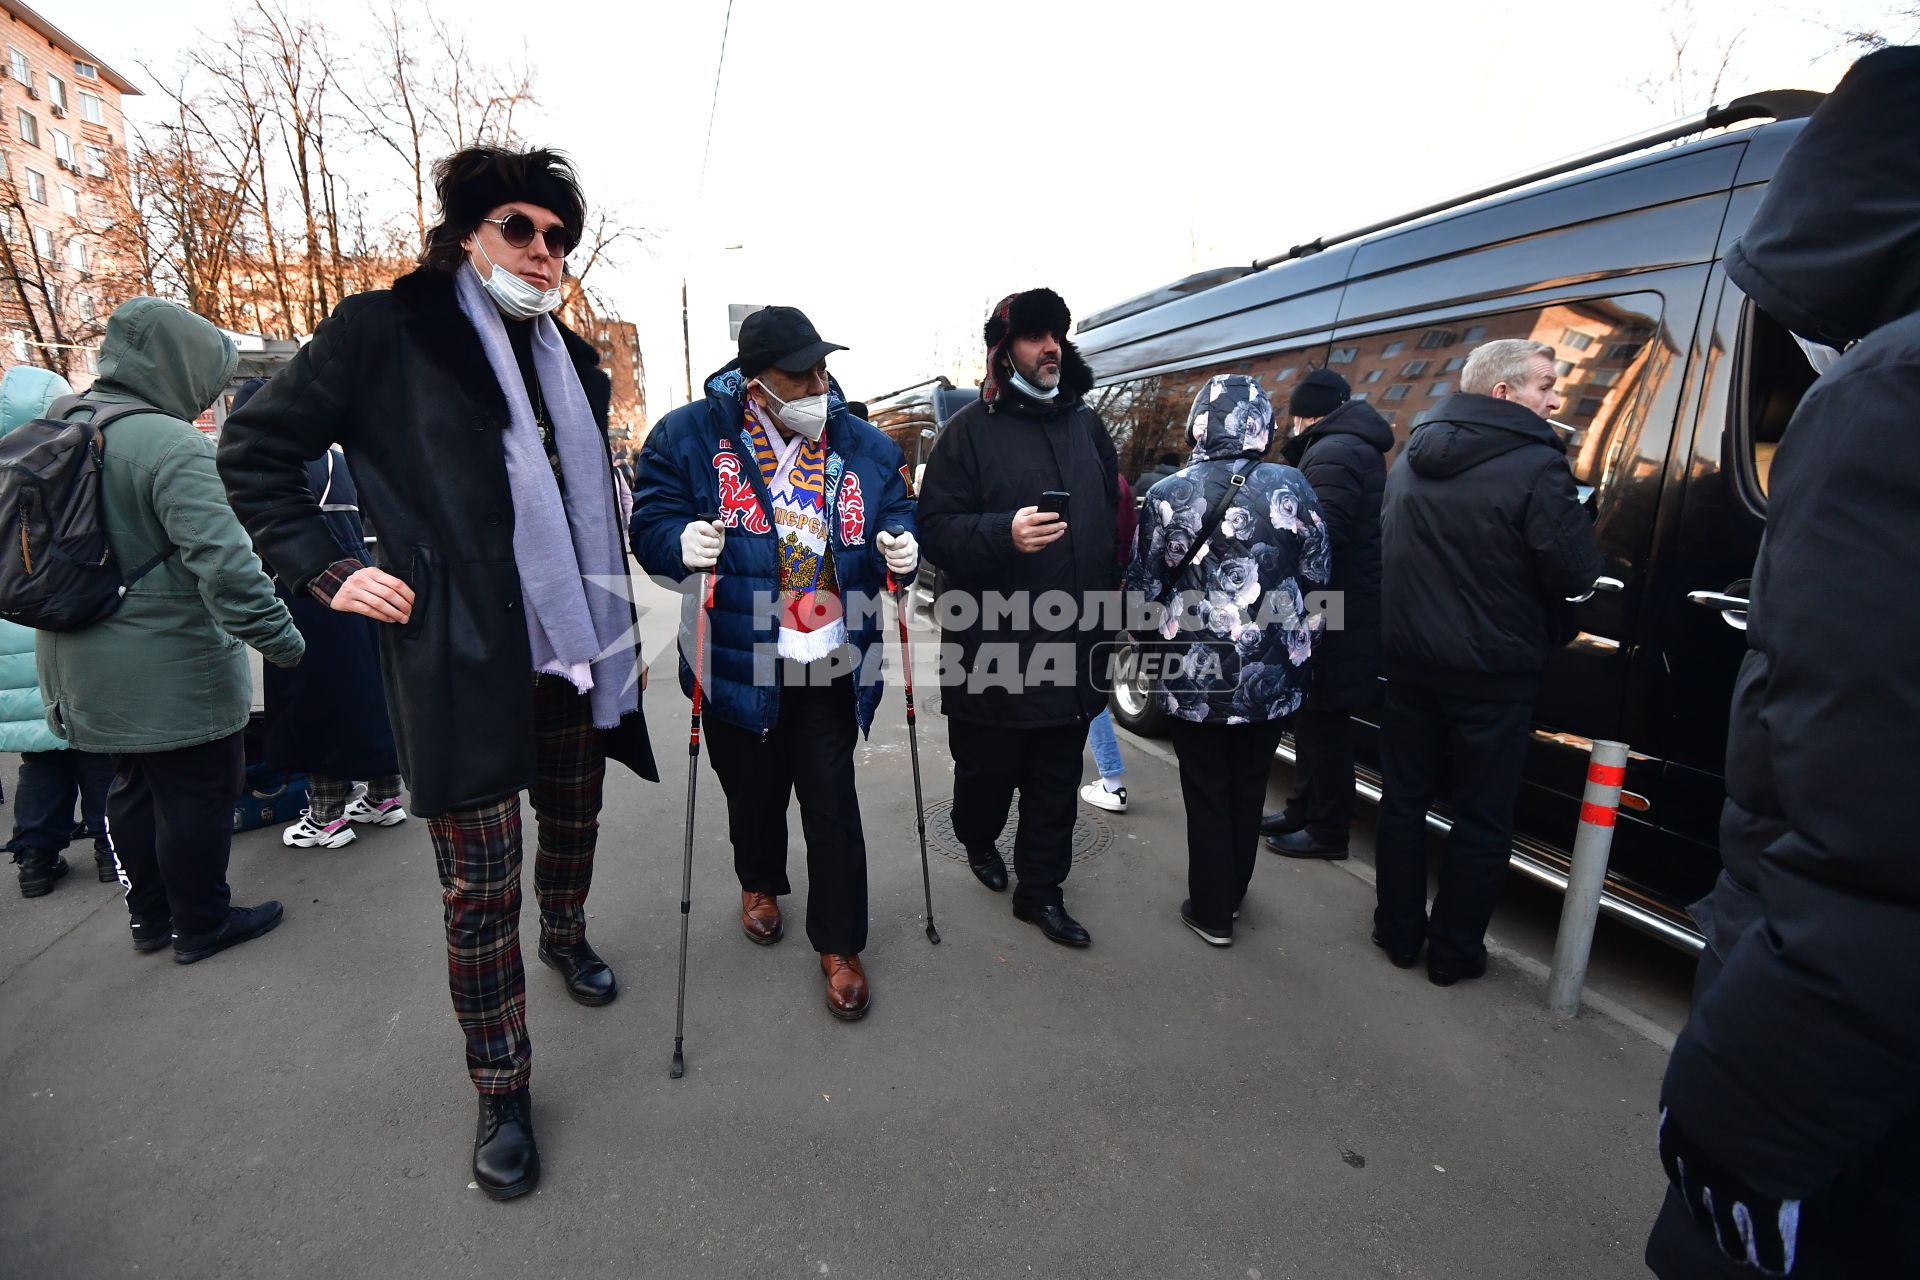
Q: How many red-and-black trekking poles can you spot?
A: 2